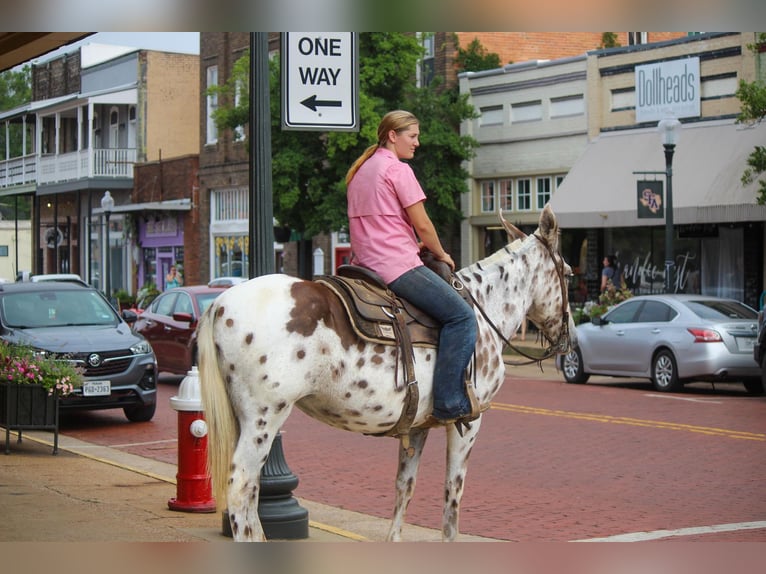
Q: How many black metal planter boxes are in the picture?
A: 1